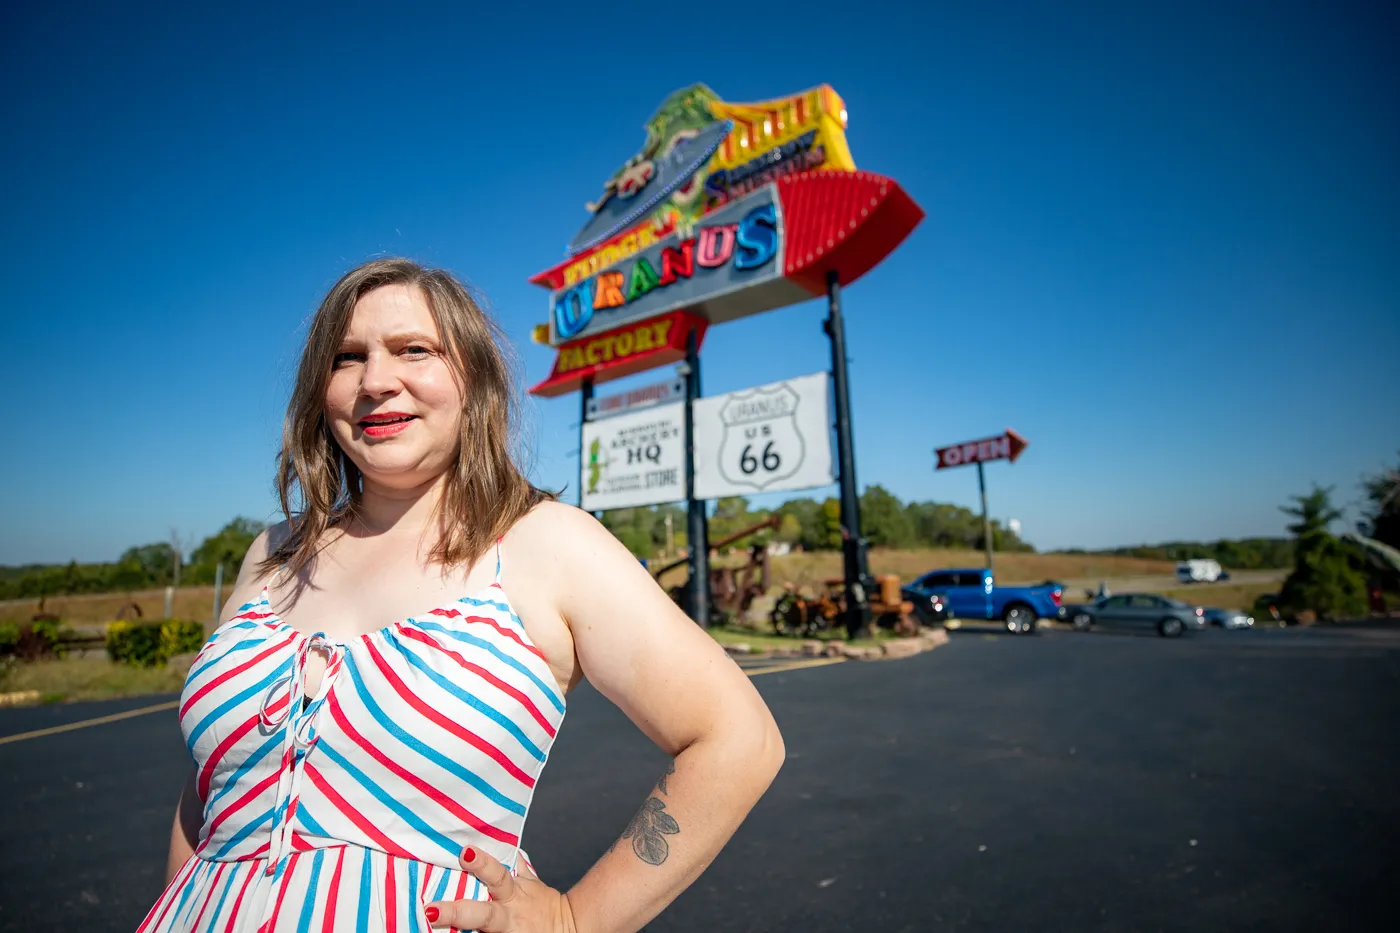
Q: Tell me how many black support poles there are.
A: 3